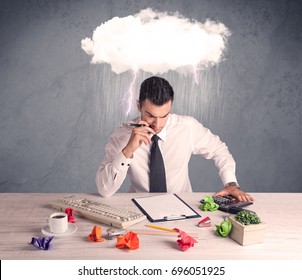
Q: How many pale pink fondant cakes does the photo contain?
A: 0